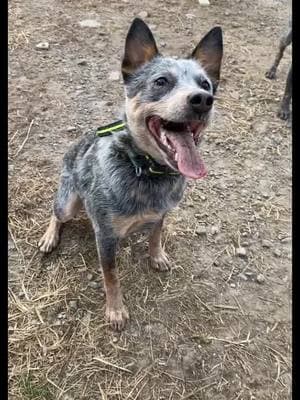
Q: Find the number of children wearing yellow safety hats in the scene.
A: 0